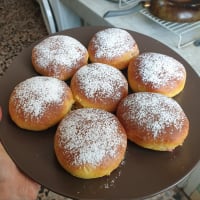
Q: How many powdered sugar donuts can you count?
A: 7